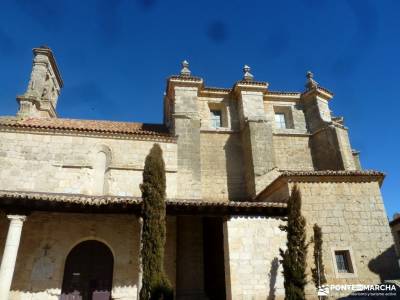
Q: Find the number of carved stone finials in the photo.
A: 3